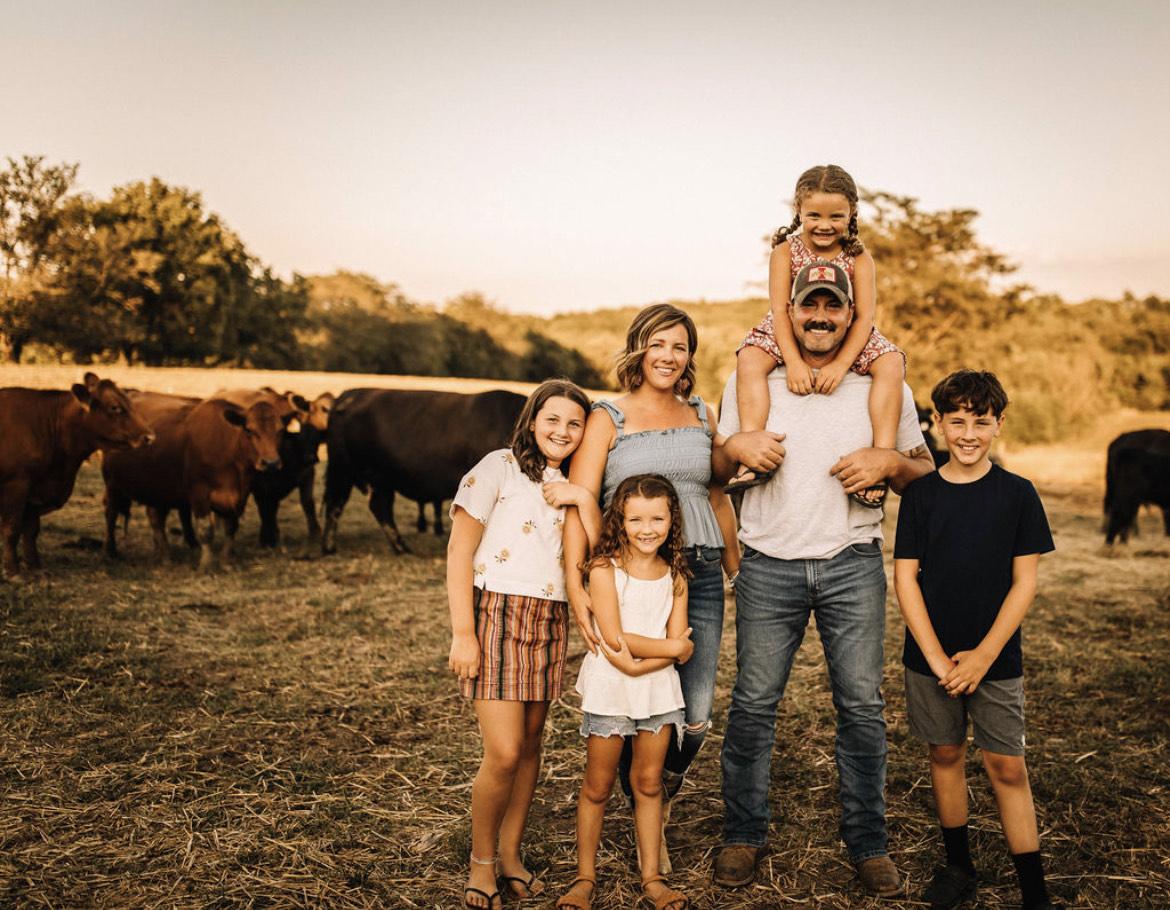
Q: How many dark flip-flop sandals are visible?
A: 4